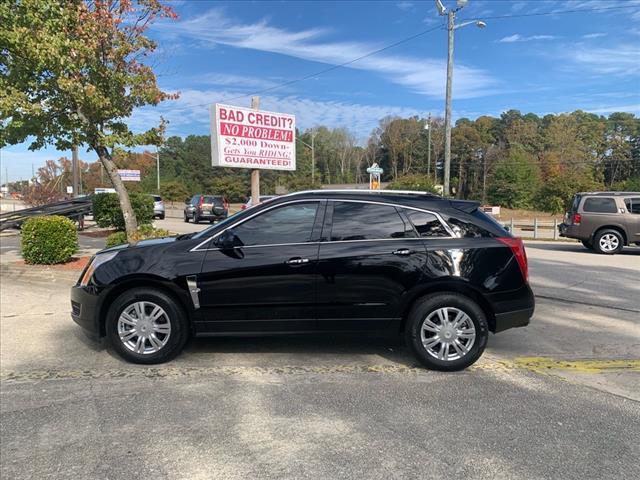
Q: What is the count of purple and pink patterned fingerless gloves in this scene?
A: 0